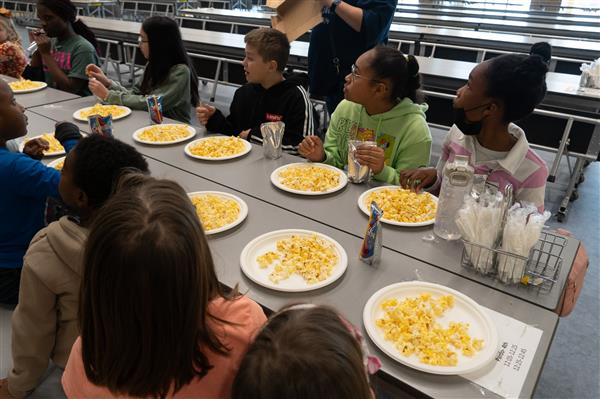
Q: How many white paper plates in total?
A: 11